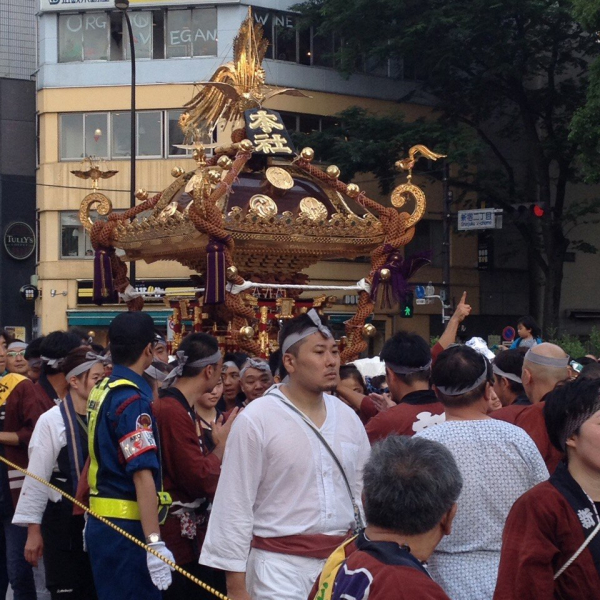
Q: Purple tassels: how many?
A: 3